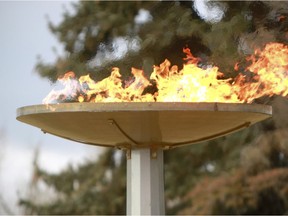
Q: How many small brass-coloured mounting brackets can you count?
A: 2